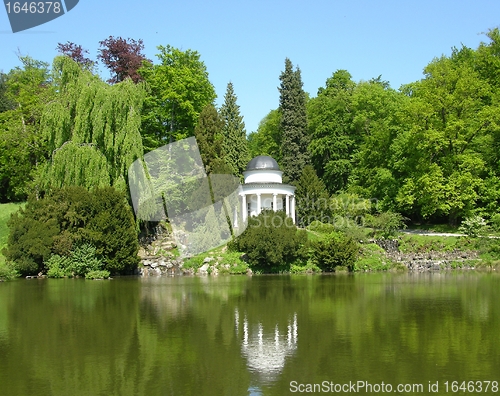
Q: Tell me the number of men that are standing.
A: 0